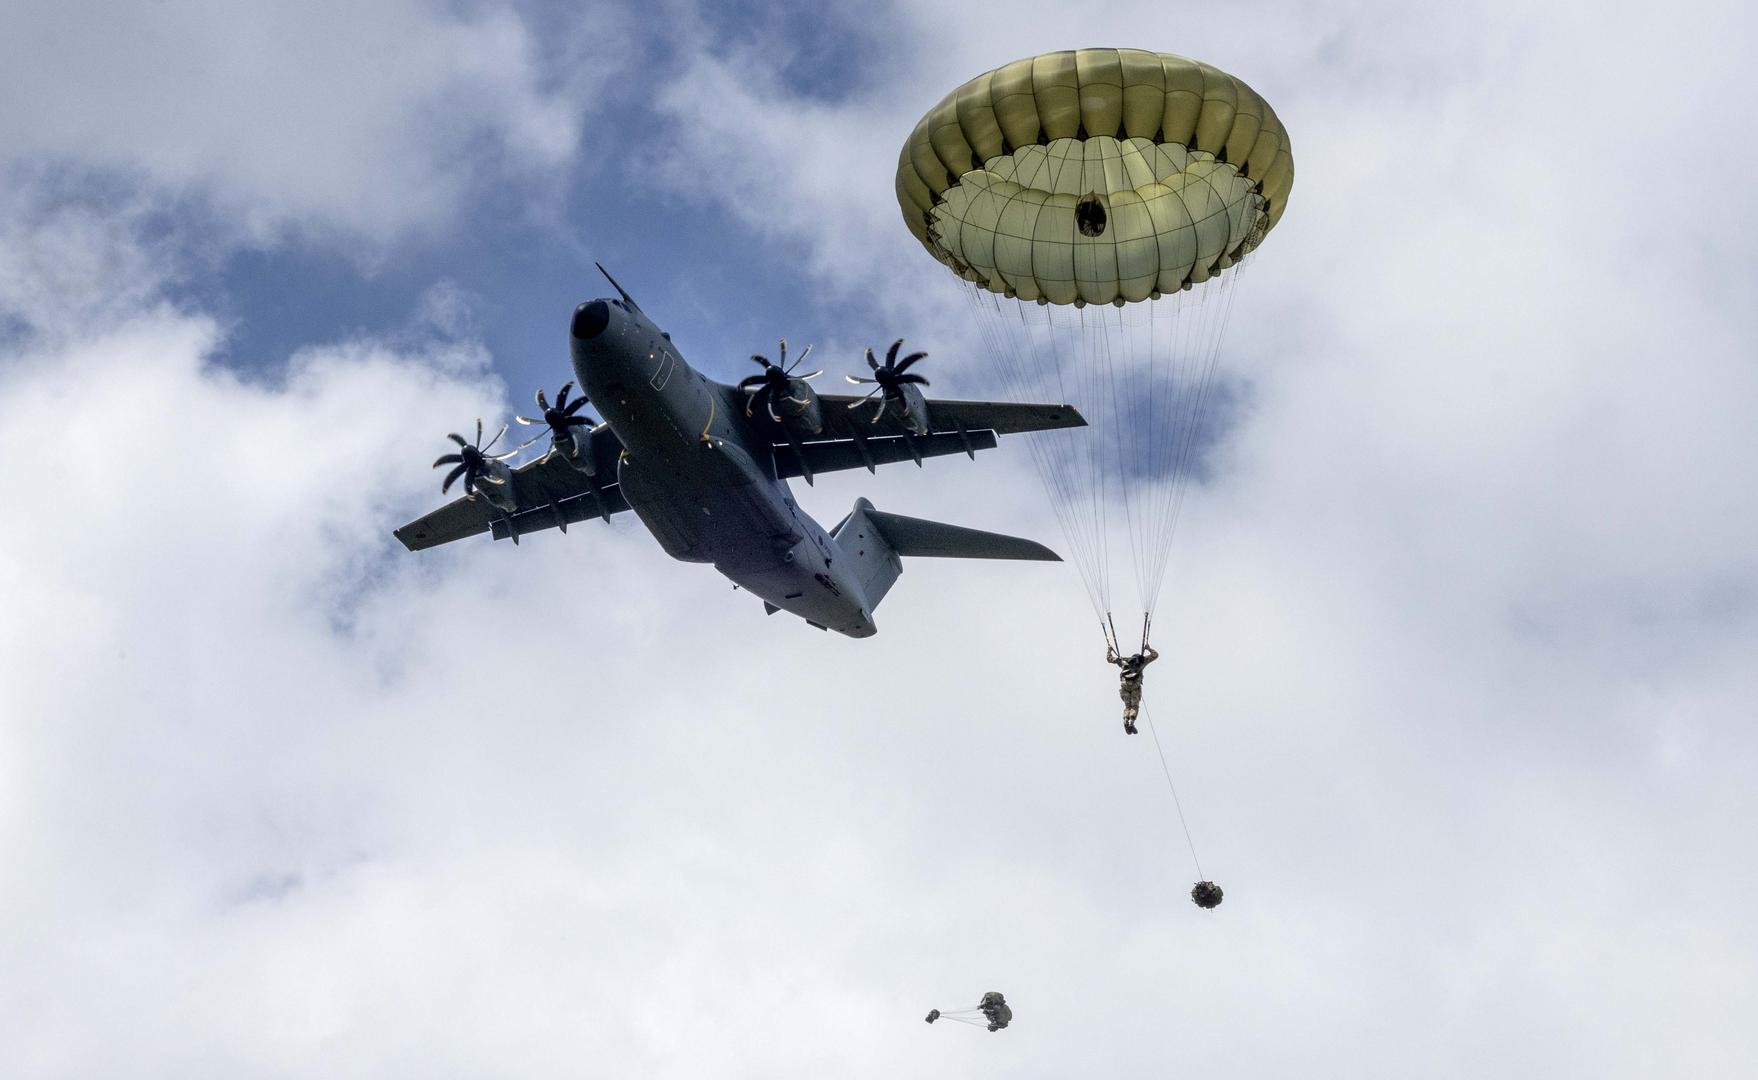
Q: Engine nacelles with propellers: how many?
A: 4